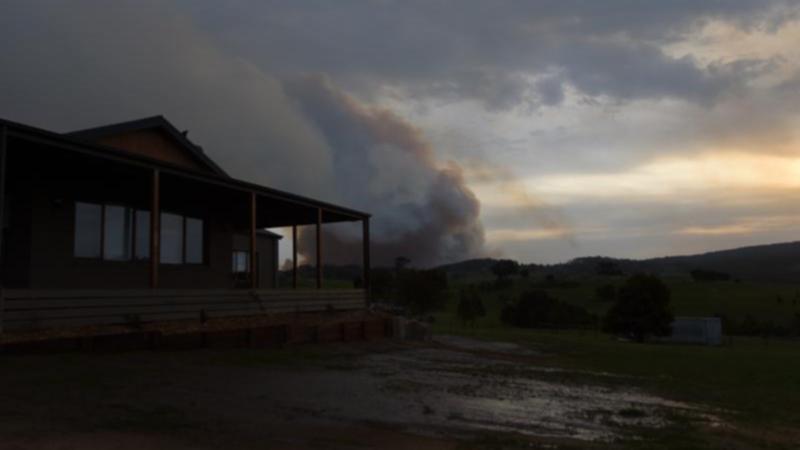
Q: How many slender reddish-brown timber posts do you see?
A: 5